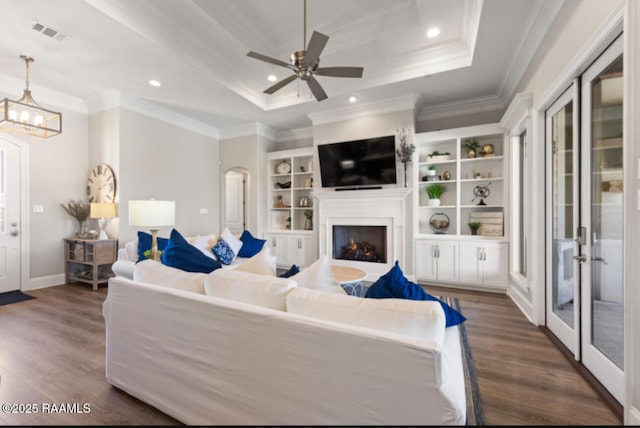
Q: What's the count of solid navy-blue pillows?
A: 5